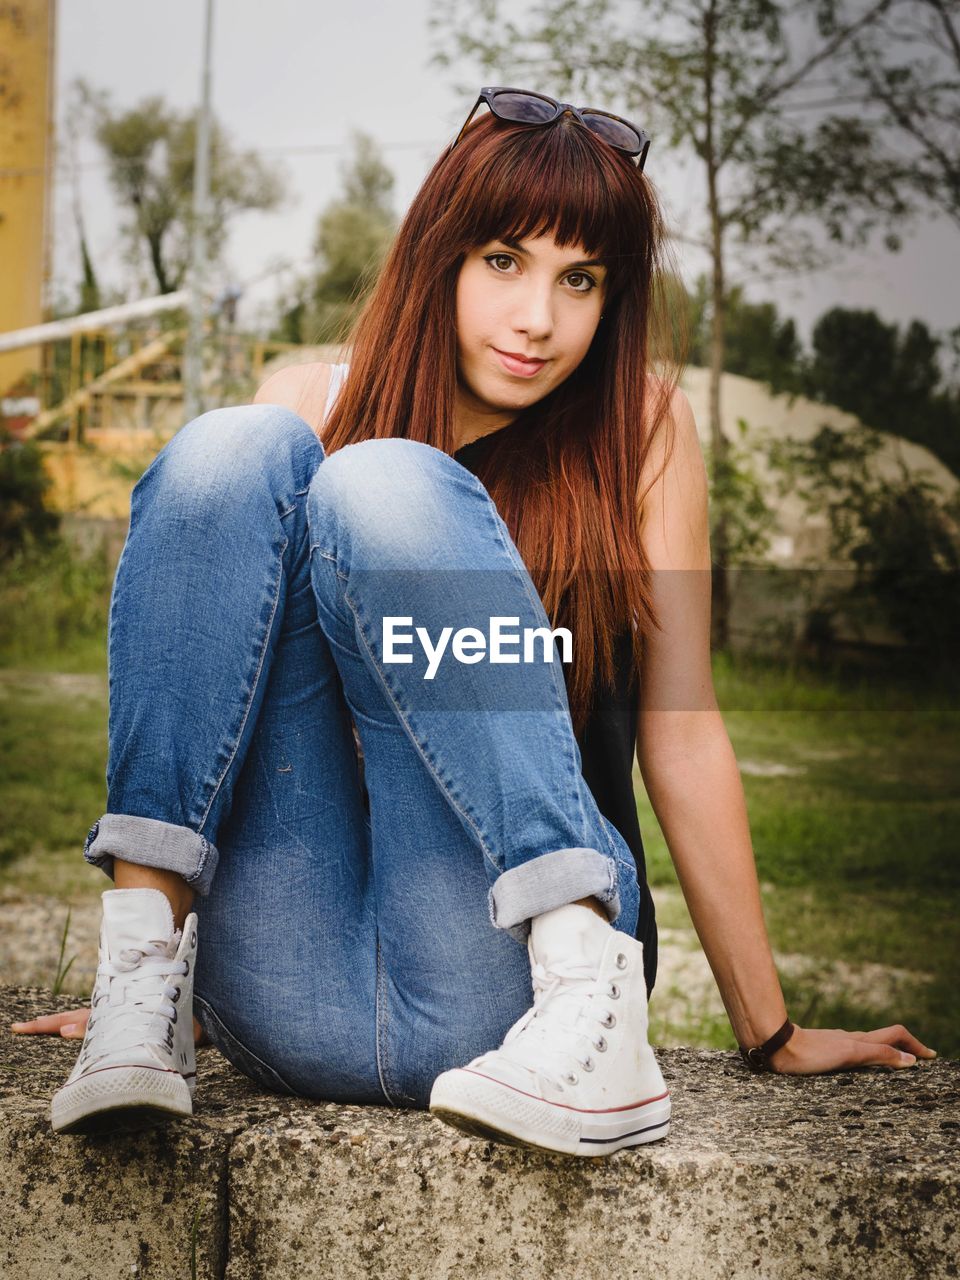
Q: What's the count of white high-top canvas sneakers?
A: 2